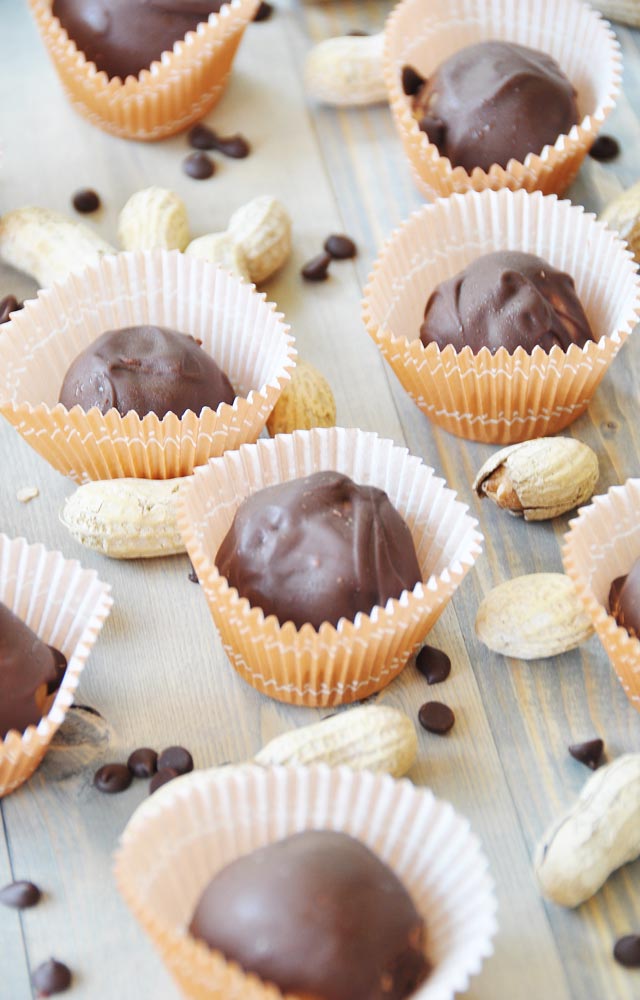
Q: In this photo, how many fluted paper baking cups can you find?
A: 8